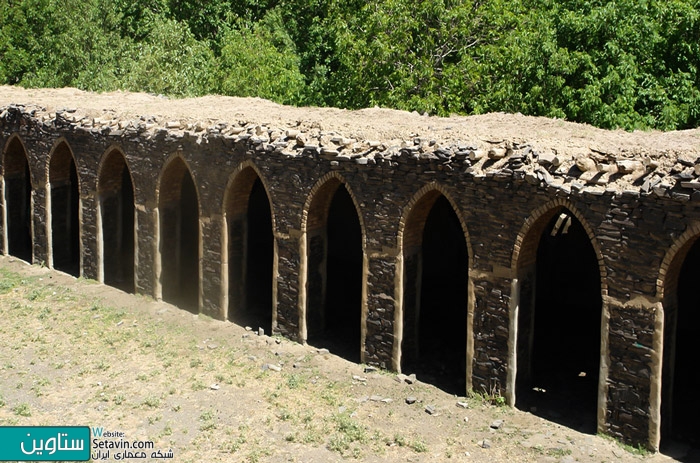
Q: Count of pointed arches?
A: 9